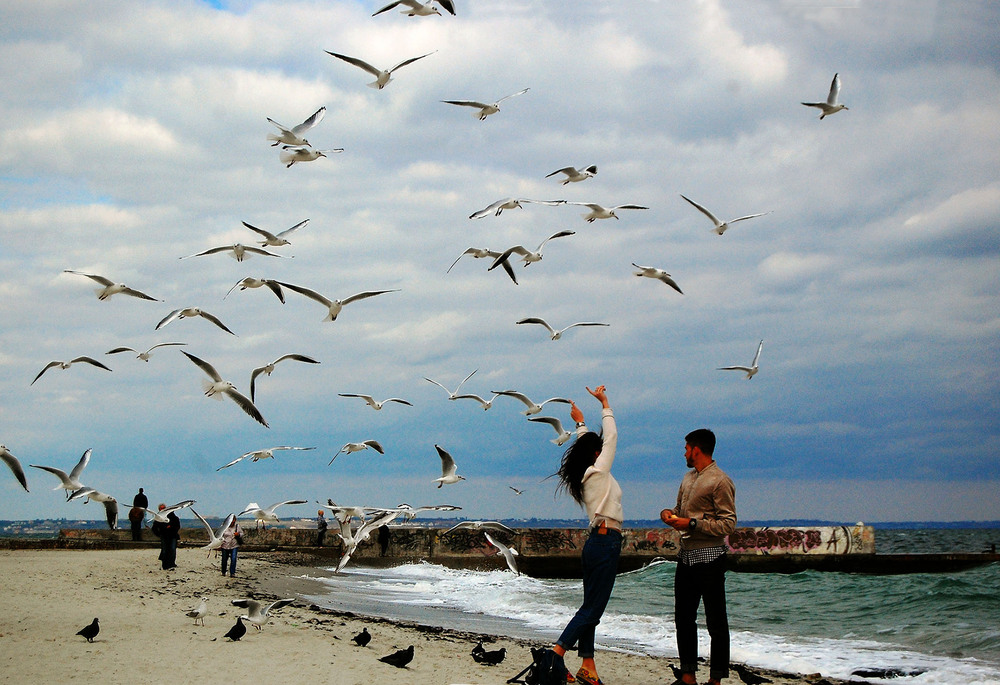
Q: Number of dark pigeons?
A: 8